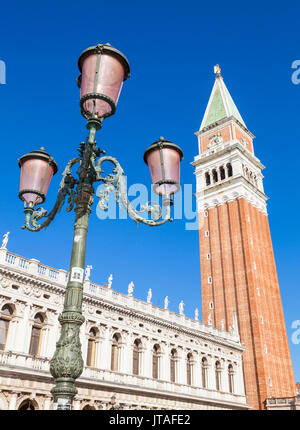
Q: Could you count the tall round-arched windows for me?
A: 11